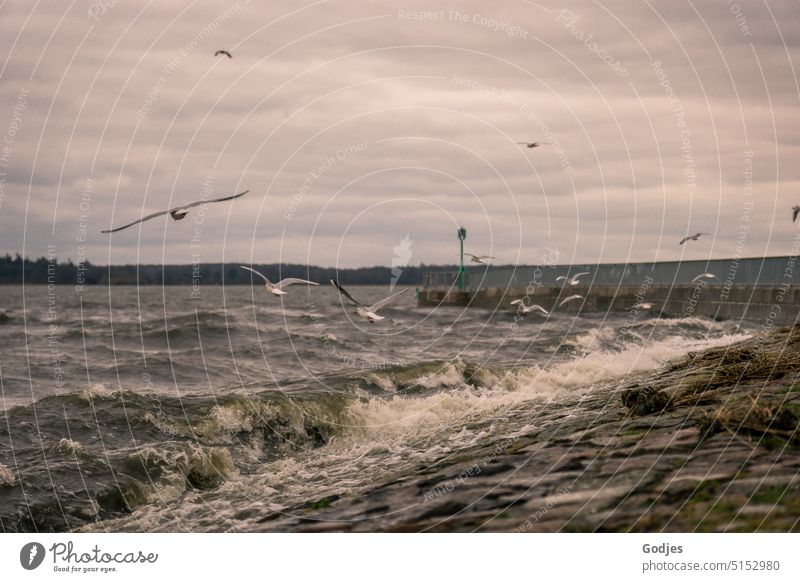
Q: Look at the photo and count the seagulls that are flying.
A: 13